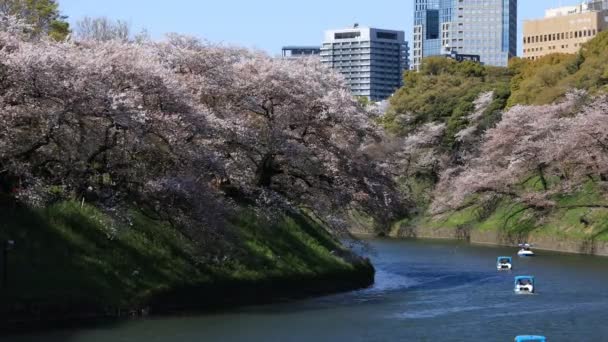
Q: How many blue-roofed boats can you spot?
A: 3